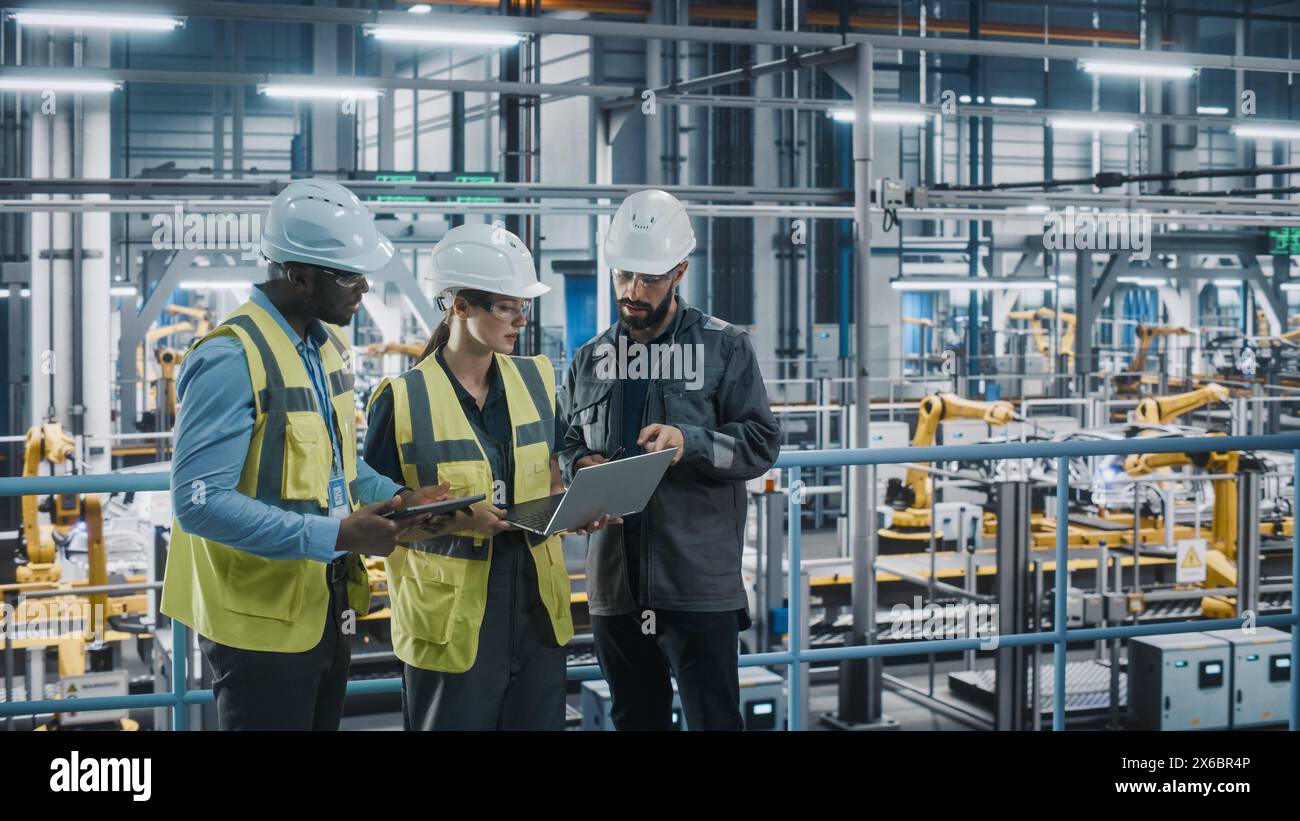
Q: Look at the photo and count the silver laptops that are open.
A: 1